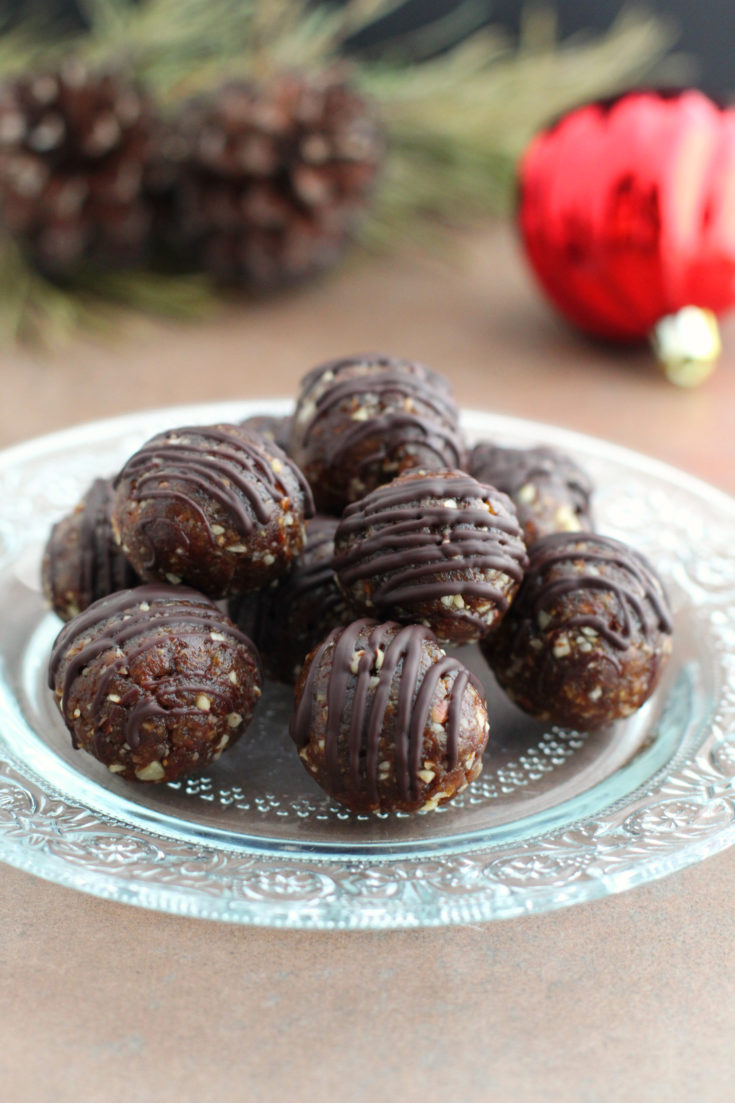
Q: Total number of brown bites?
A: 10